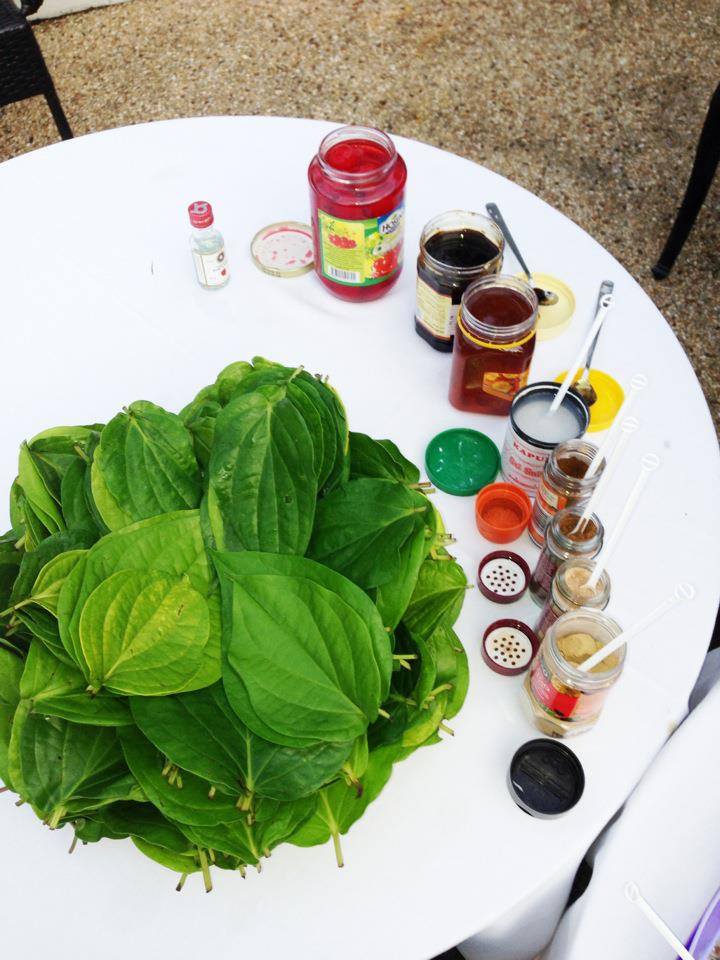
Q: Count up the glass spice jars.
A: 4